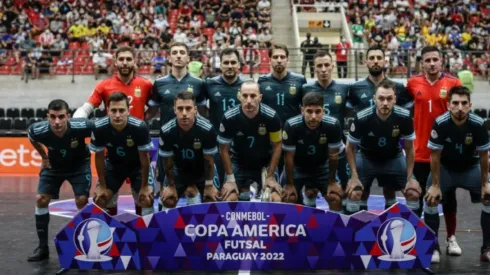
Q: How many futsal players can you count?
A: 14